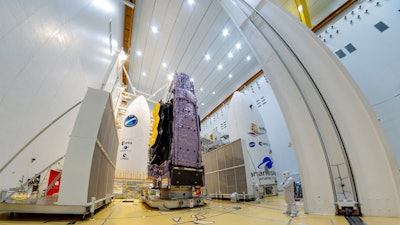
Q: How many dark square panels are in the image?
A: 3